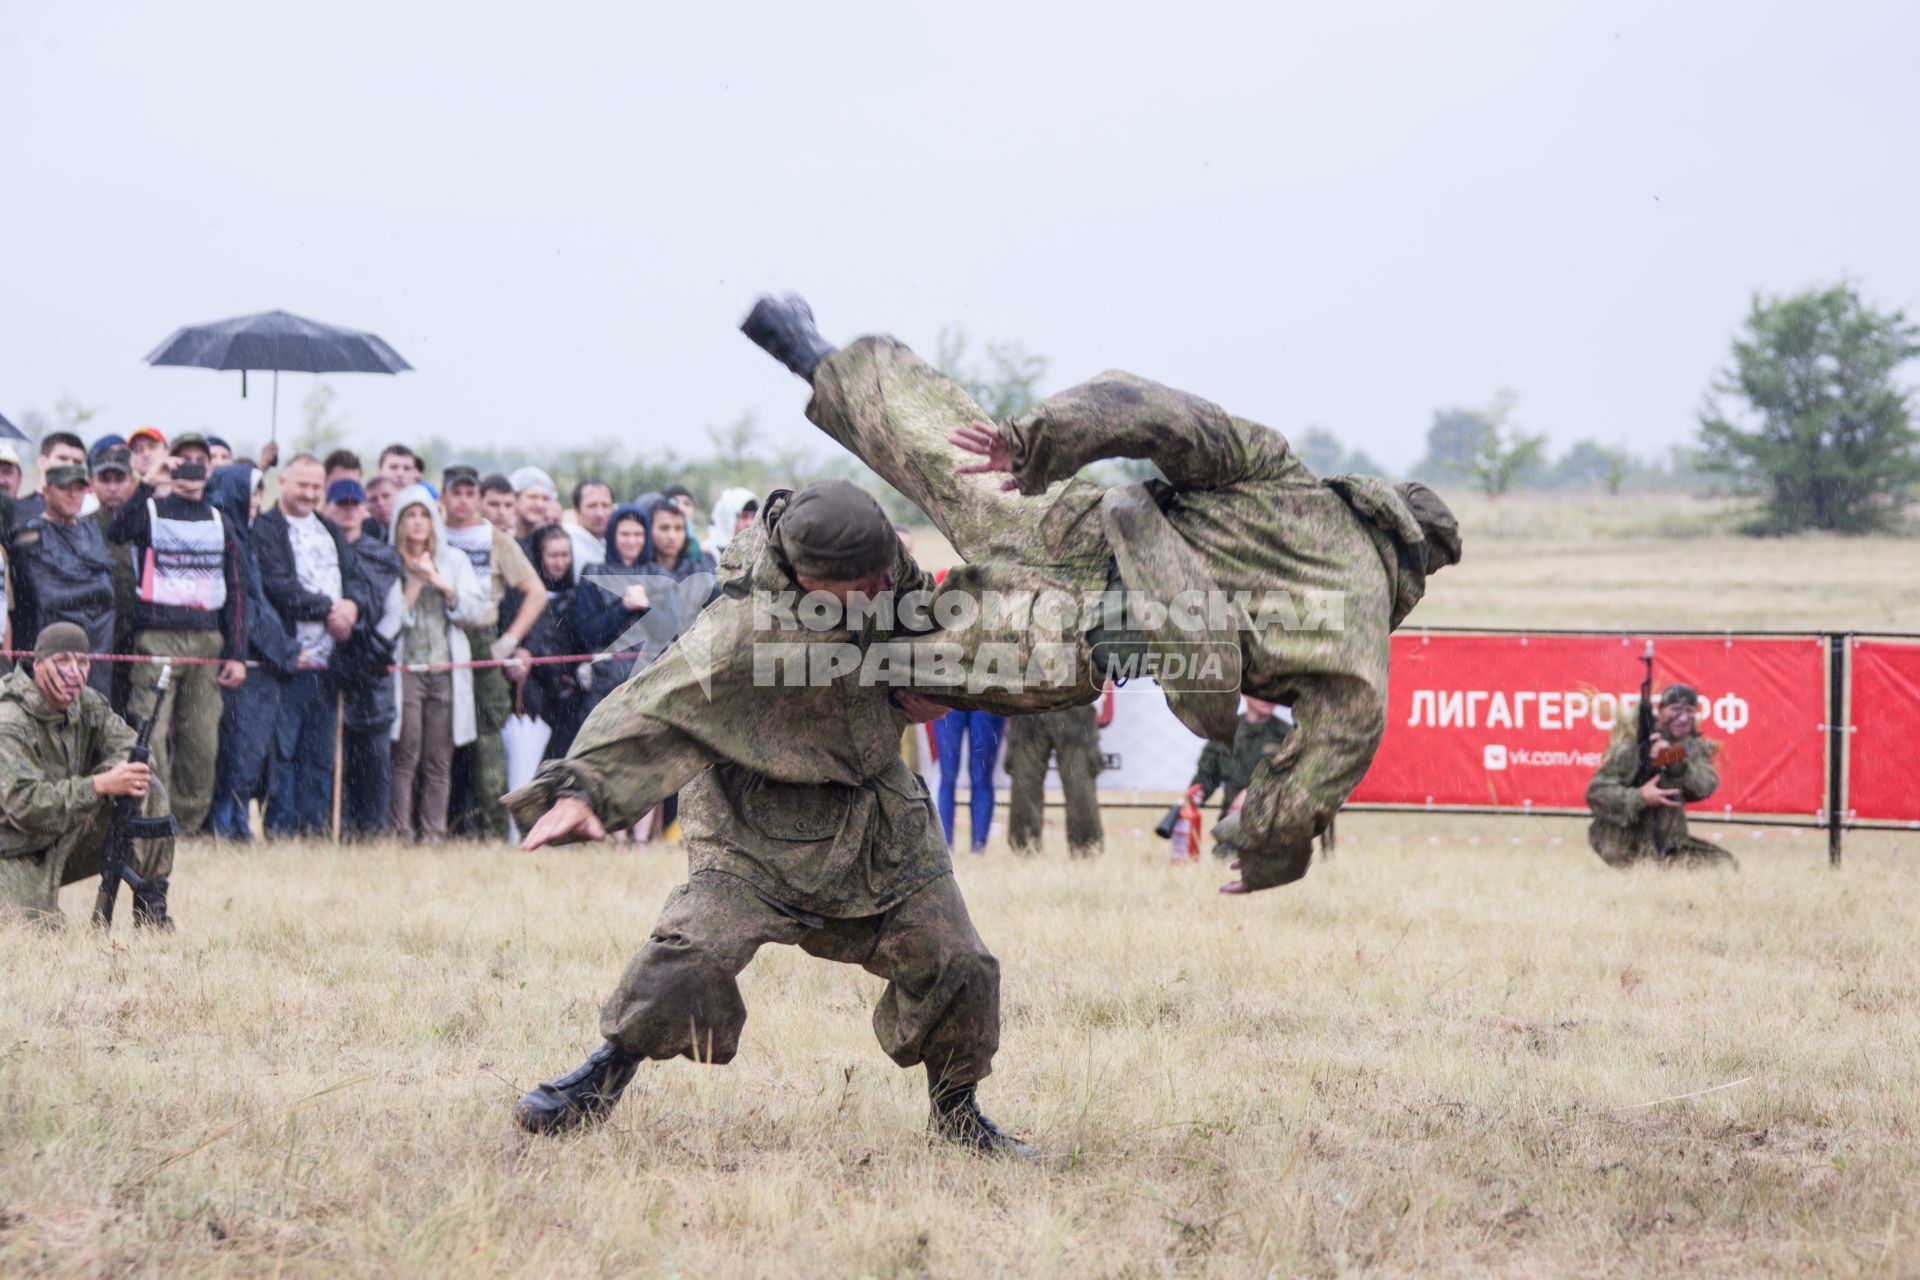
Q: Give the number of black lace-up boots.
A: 4